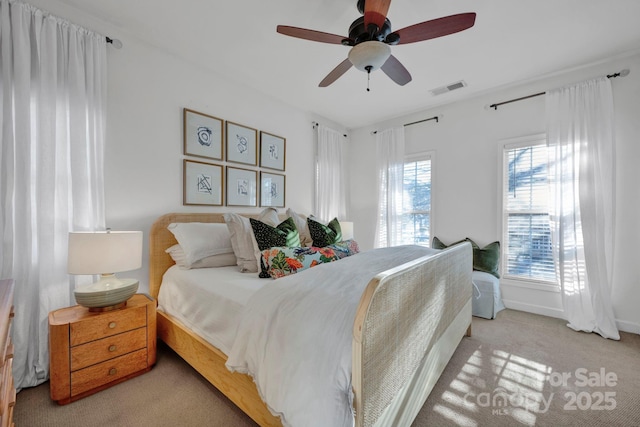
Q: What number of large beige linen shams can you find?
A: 2